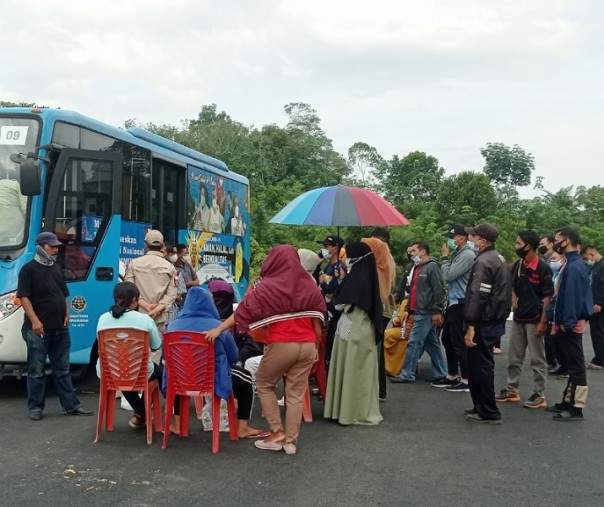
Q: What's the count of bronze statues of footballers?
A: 0